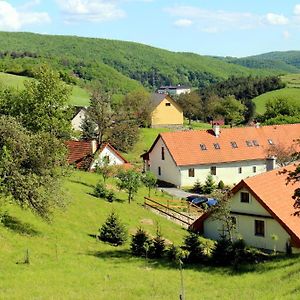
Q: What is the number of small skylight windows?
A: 6